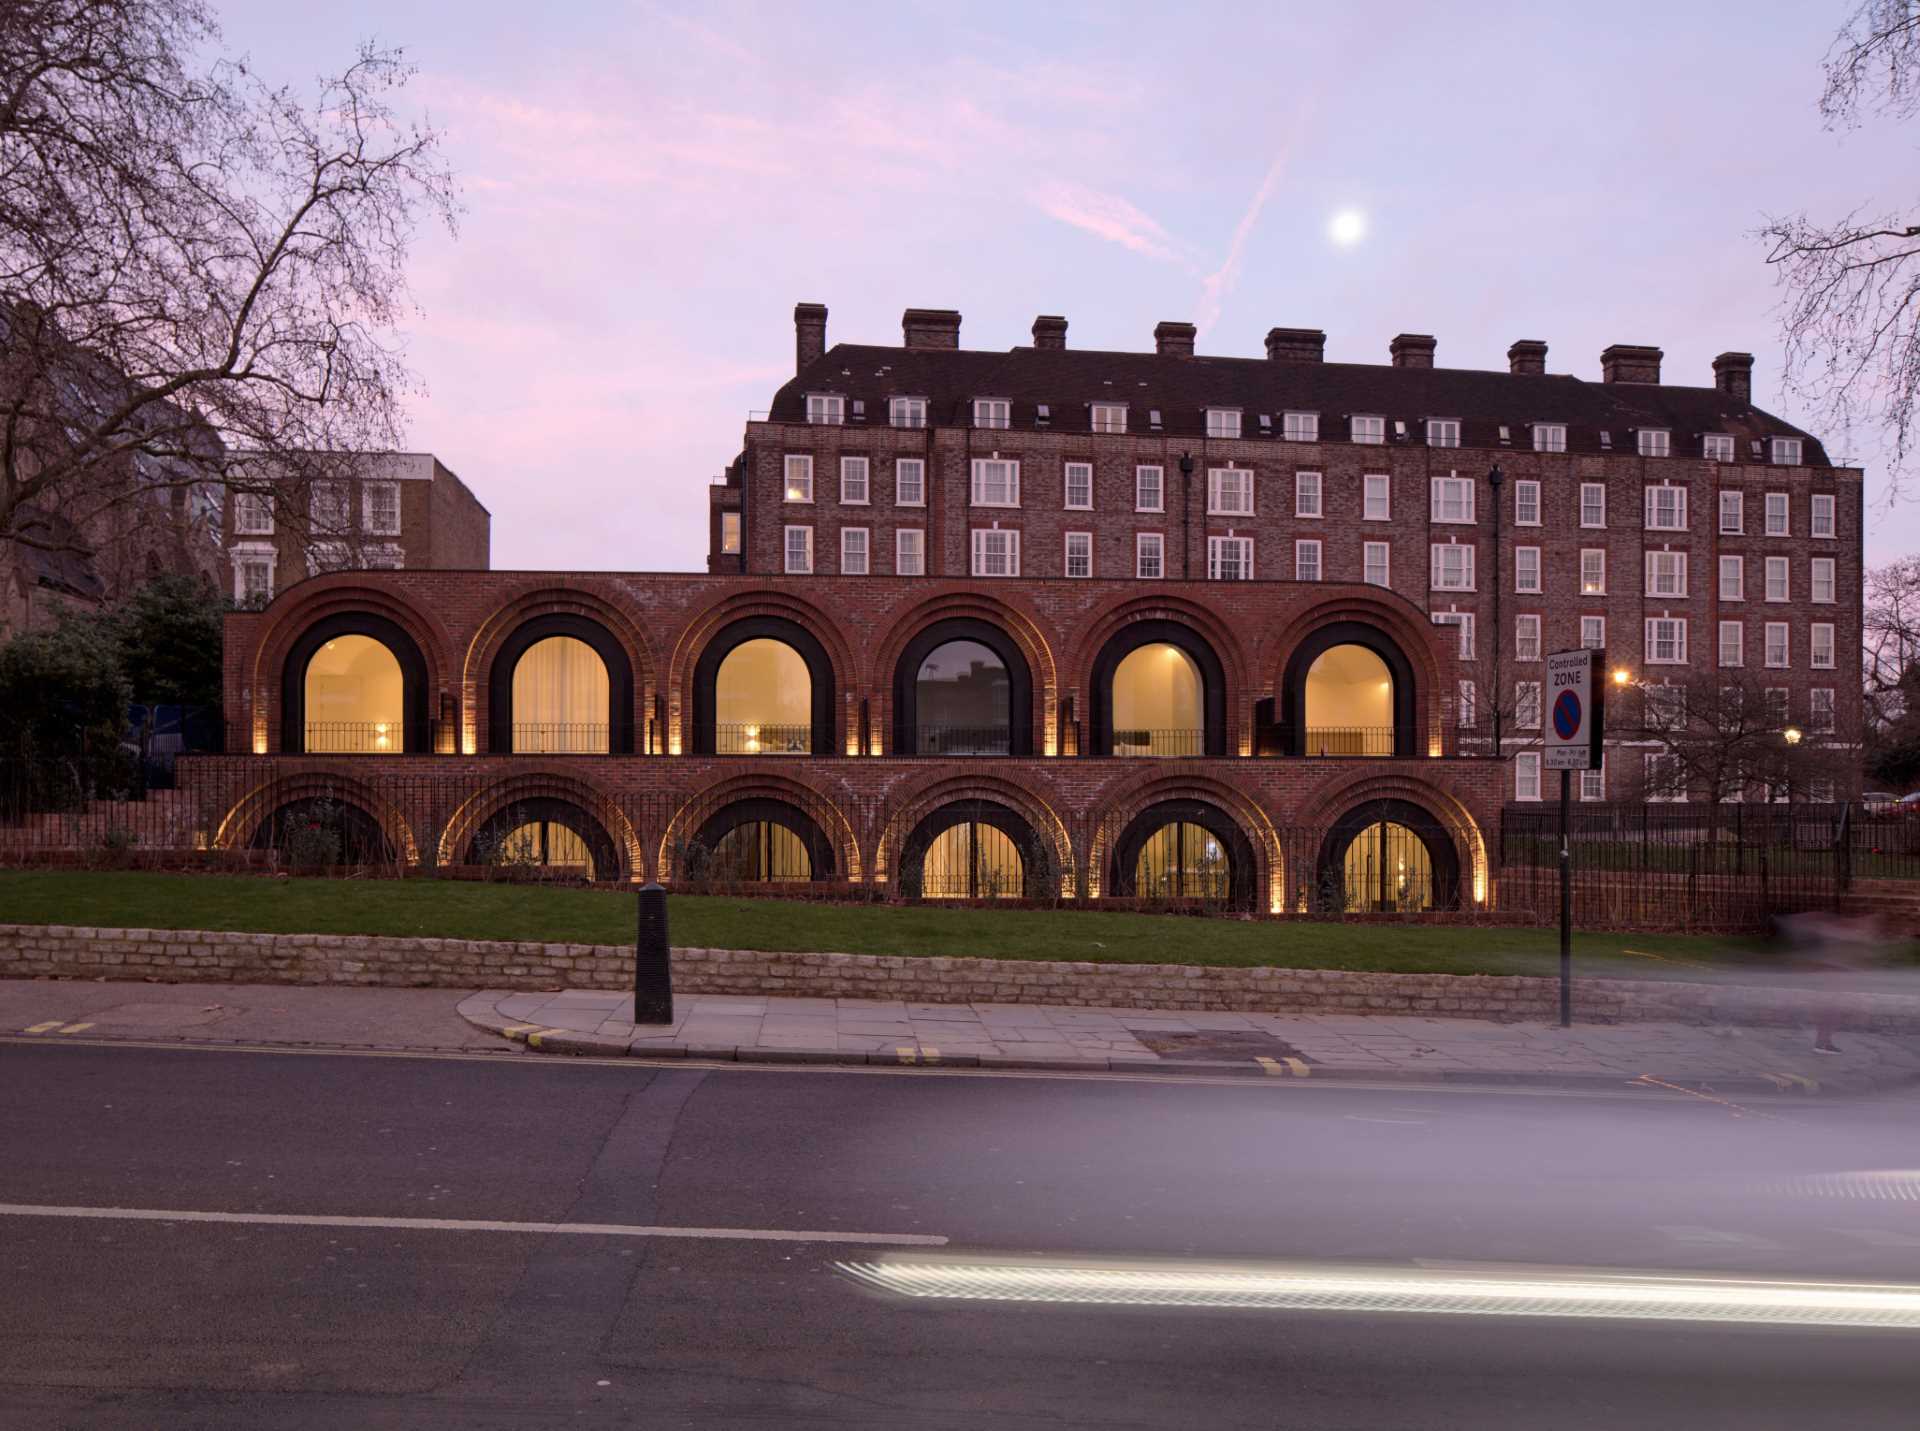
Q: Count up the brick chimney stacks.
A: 9